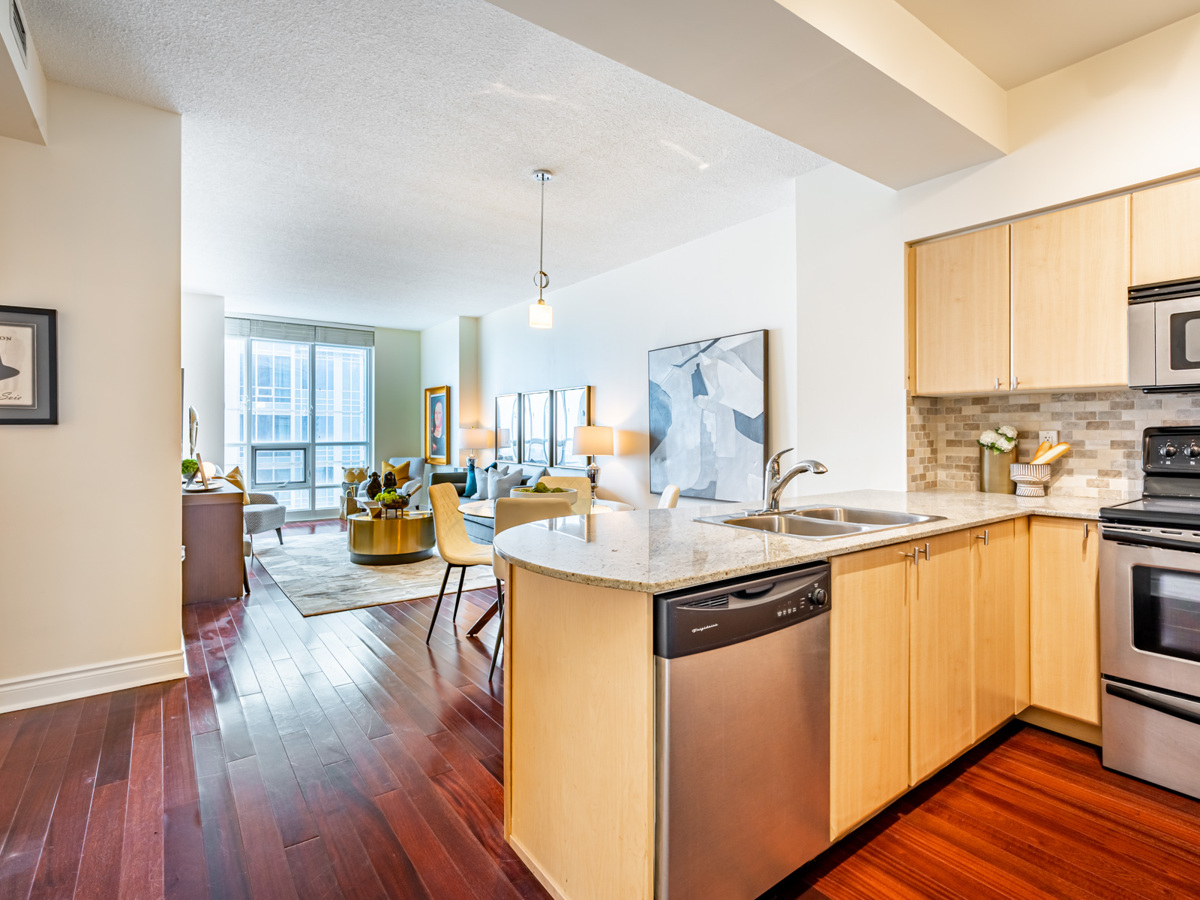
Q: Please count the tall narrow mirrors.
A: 3